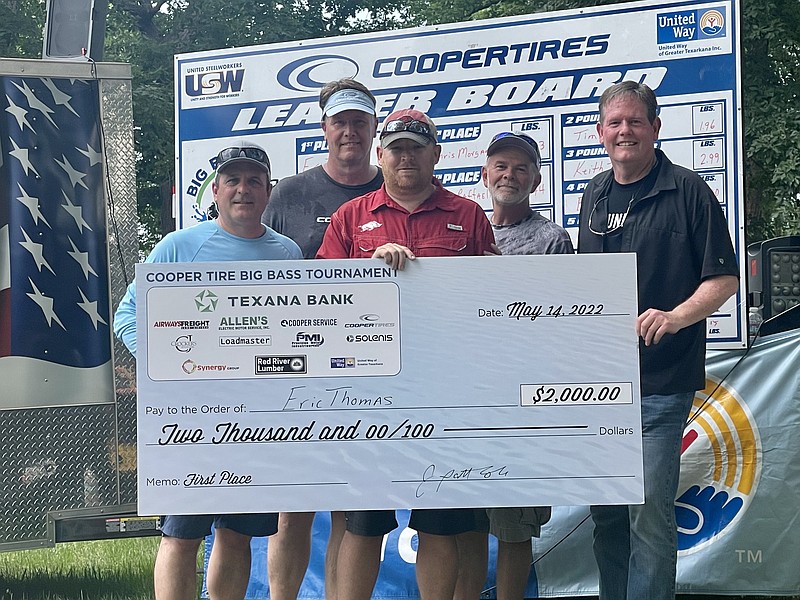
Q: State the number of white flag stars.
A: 13